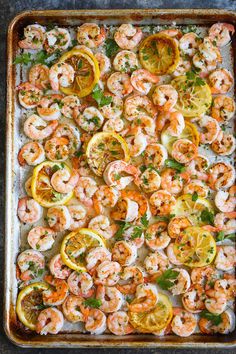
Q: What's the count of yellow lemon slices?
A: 11